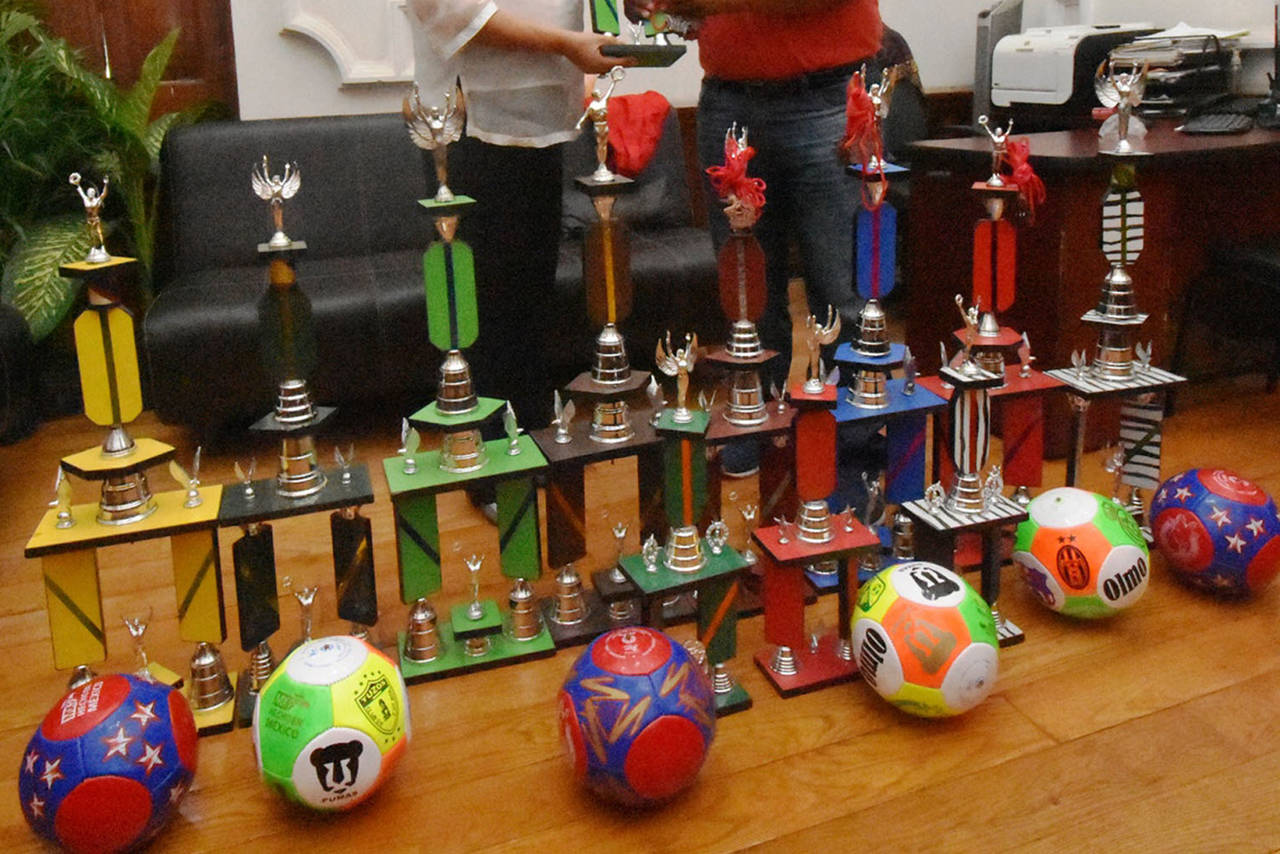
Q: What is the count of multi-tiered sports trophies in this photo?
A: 11